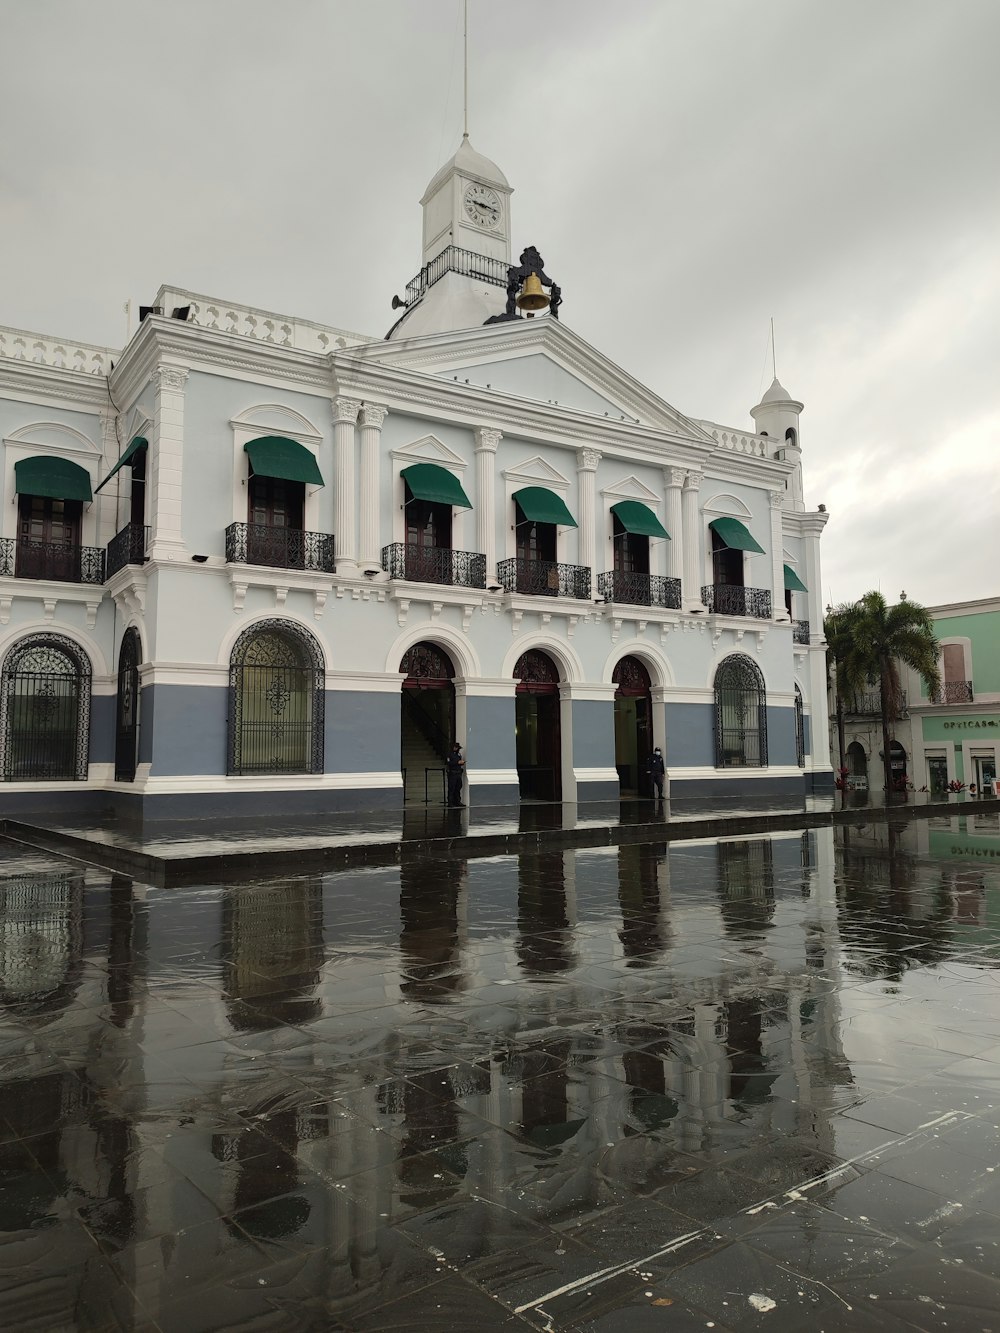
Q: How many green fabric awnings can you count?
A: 8